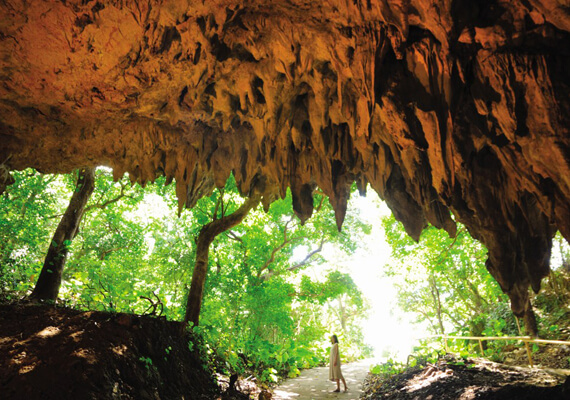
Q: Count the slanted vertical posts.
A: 3